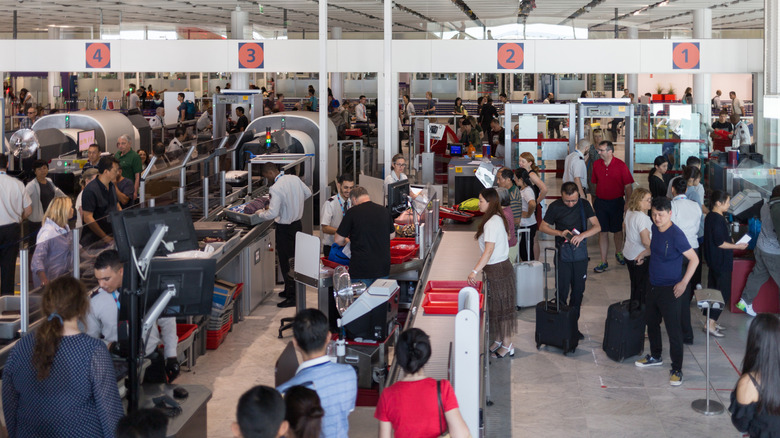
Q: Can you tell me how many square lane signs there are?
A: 4